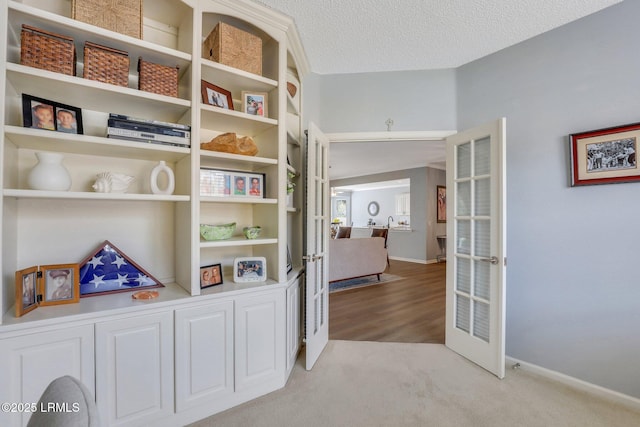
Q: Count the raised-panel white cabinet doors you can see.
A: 5